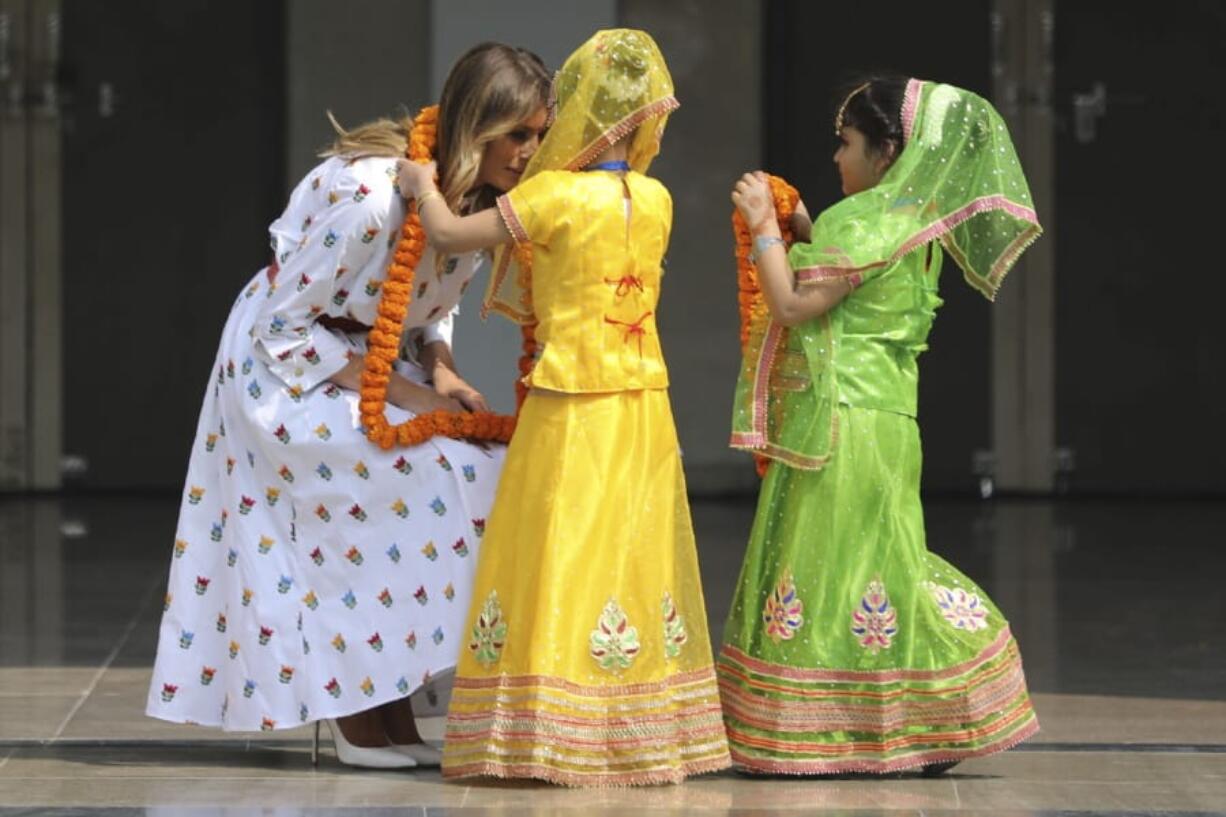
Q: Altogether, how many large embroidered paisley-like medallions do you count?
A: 6